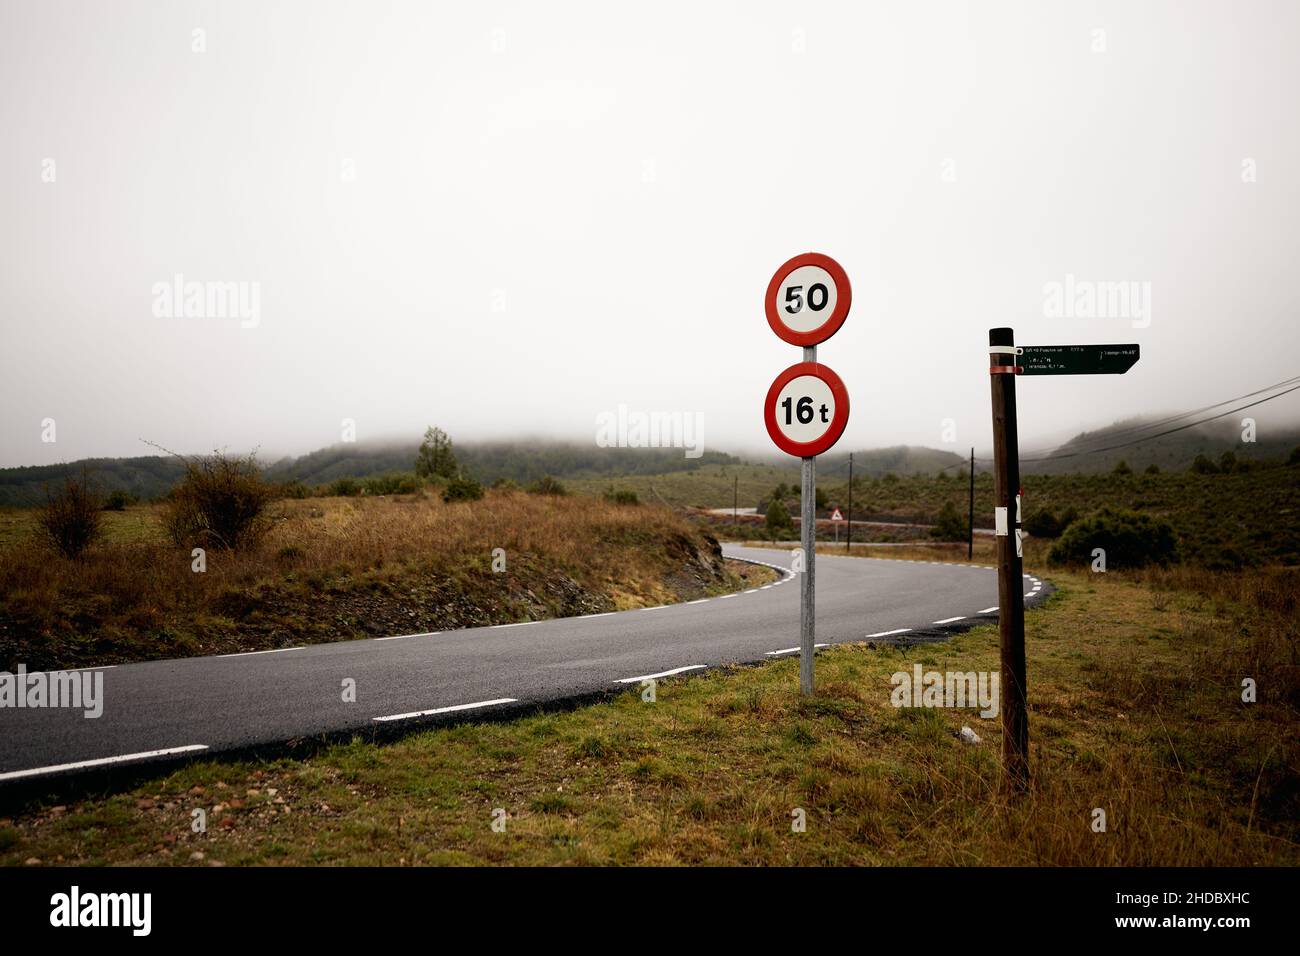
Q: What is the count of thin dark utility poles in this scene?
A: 3